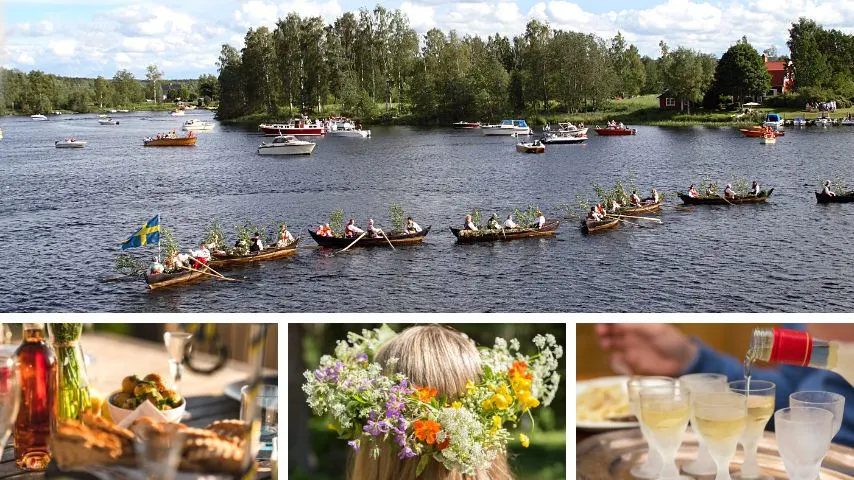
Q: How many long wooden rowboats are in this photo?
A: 8